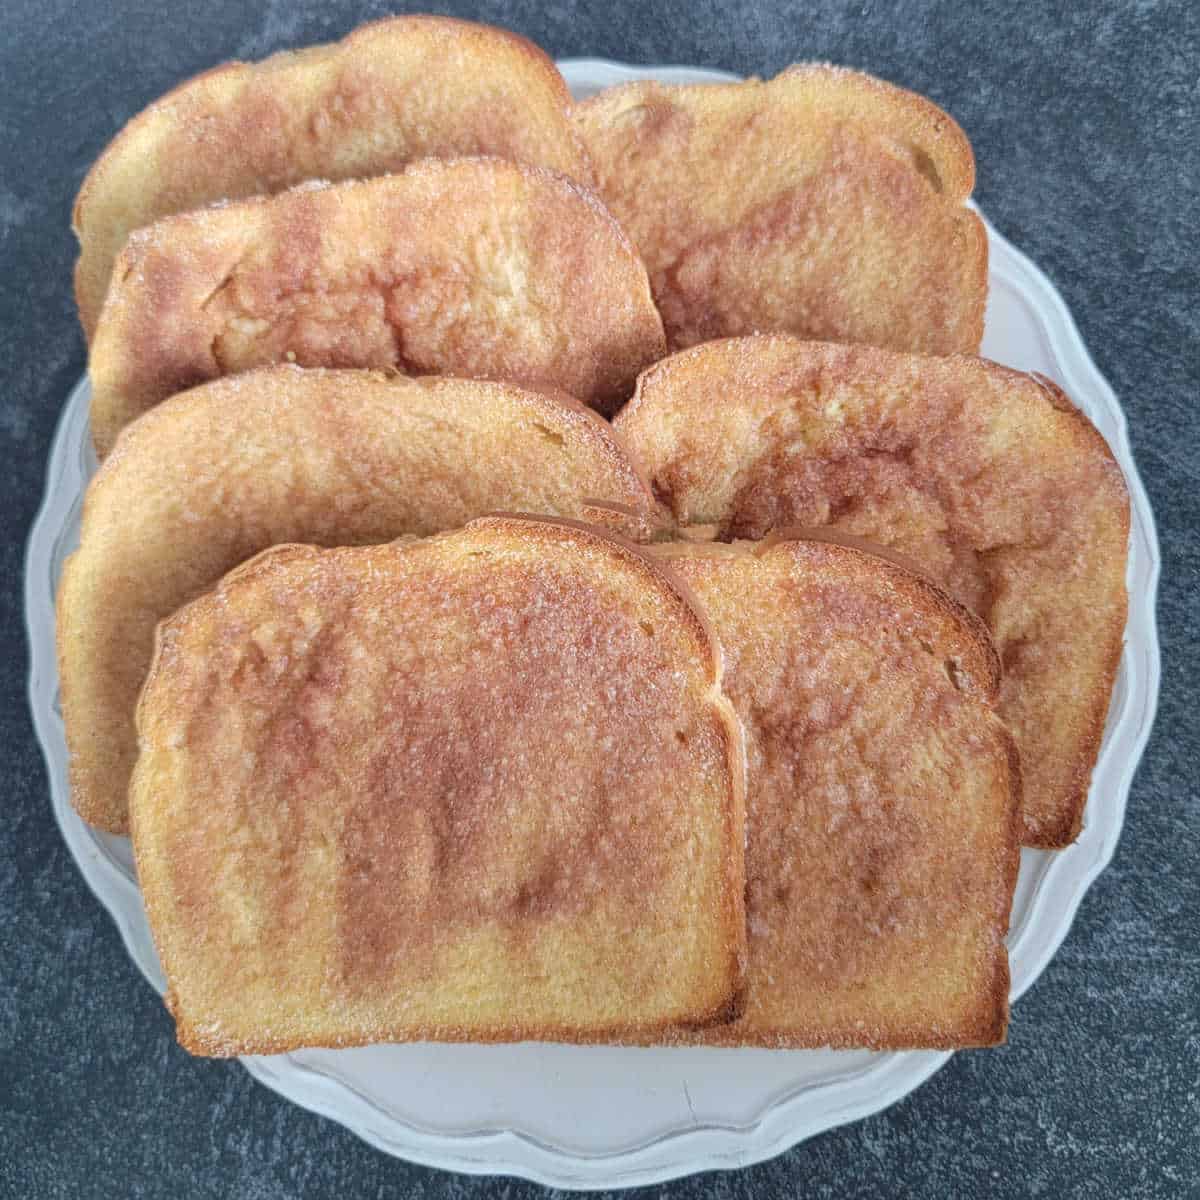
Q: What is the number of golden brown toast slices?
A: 7